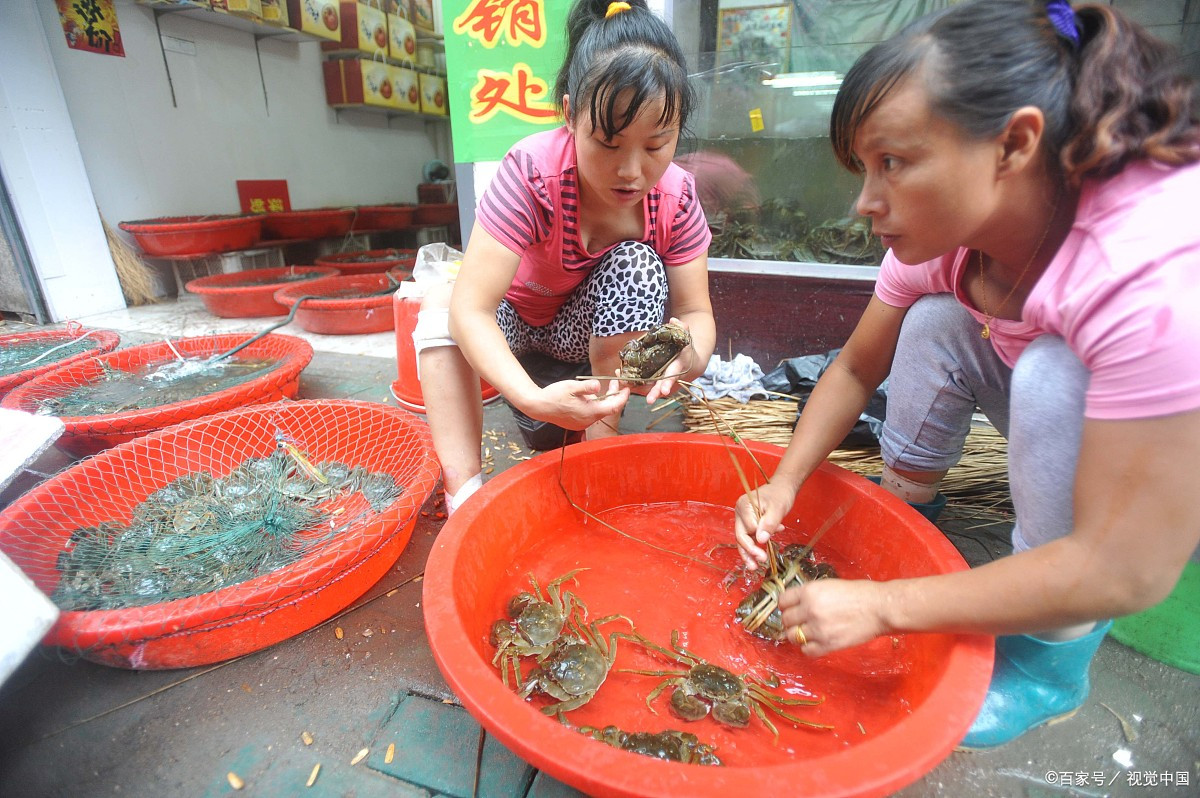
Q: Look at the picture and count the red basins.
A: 12